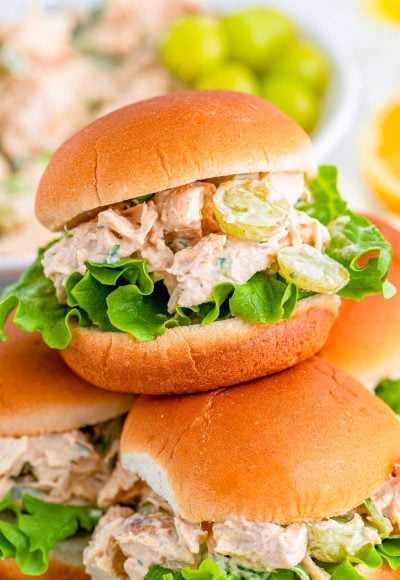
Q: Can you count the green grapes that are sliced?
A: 2